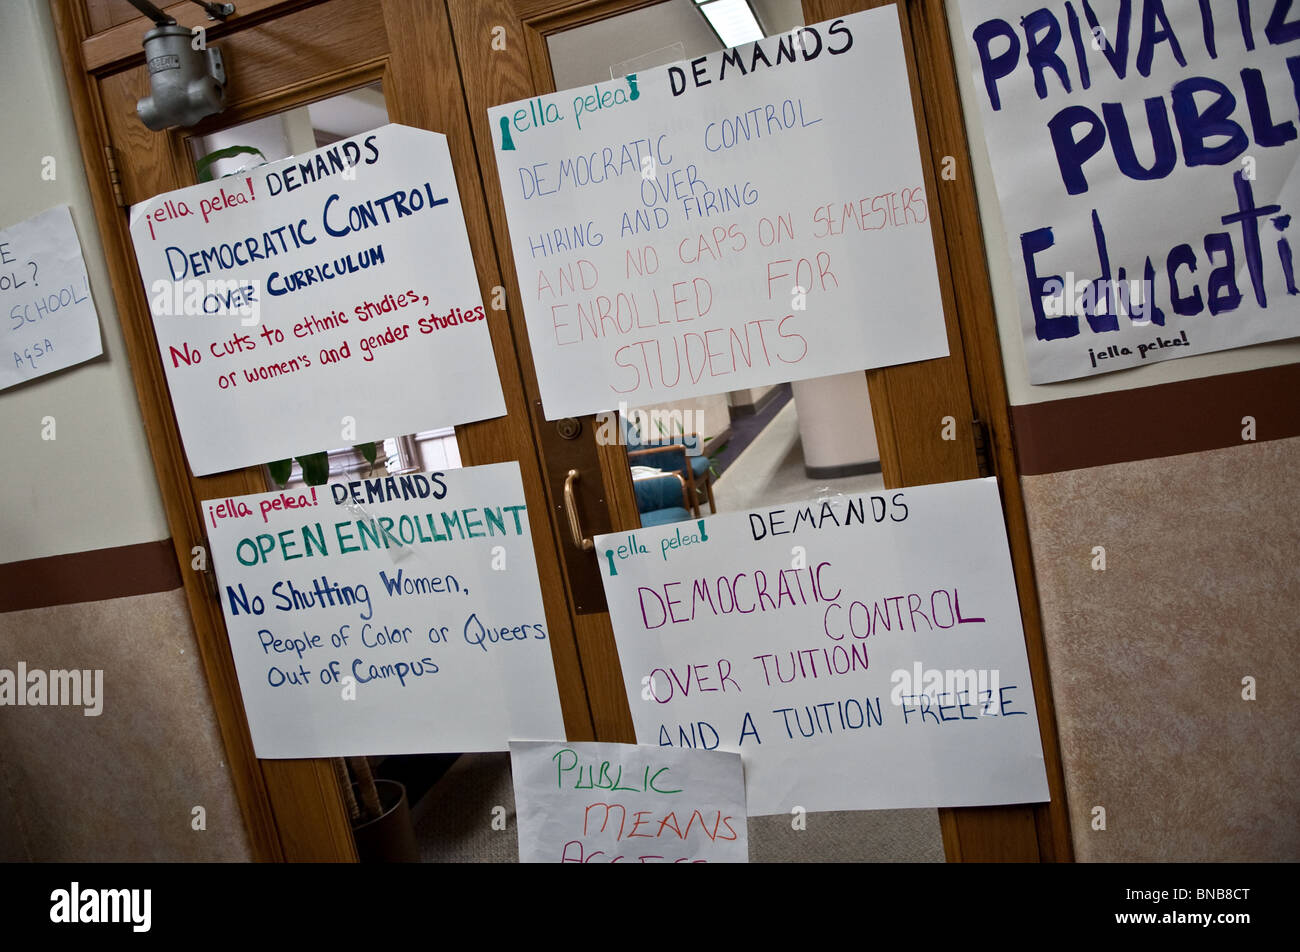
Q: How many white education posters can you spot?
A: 7